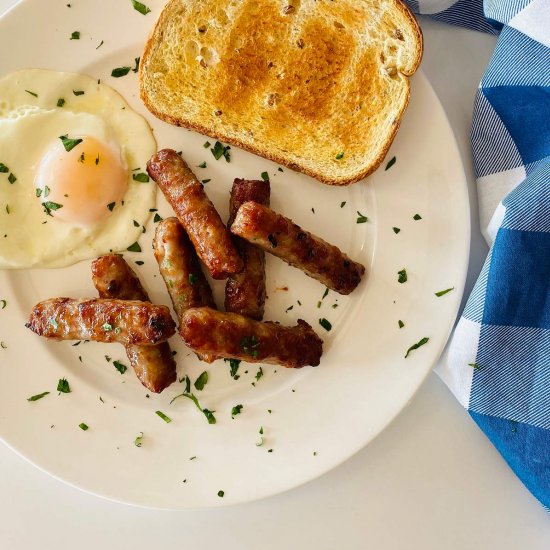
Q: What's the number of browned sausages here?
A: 7